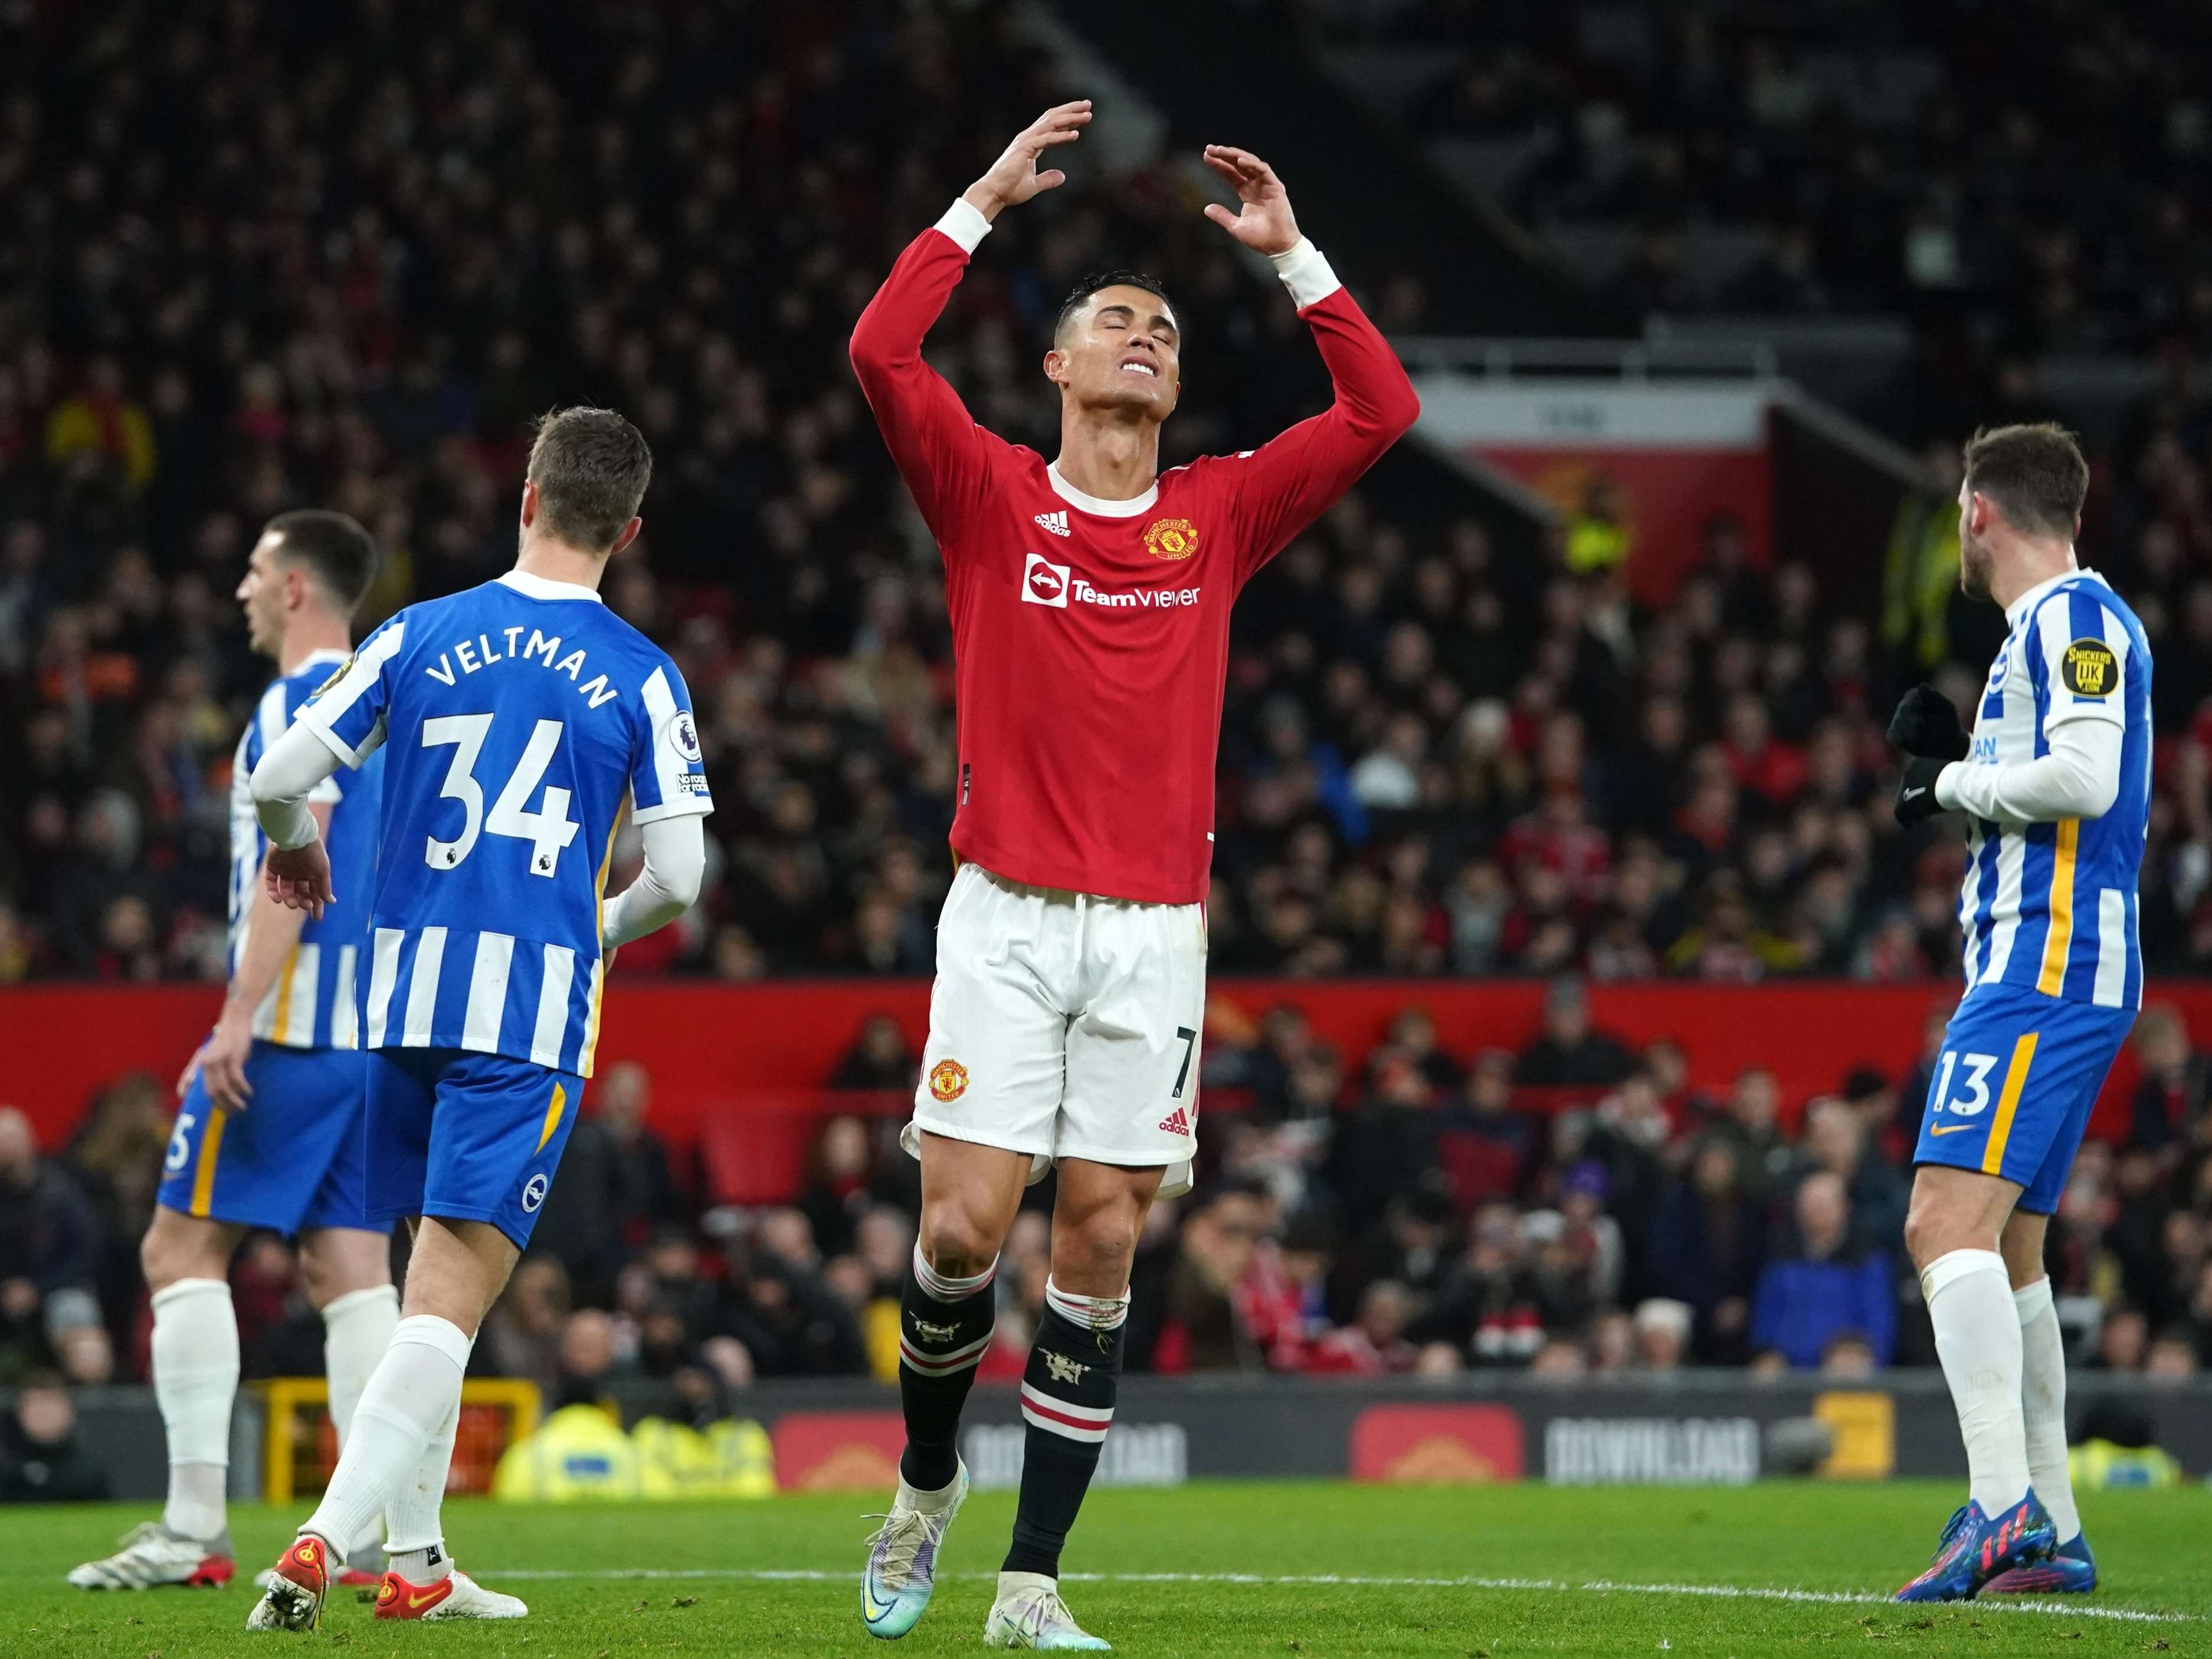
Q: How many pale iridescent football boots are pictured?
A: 2